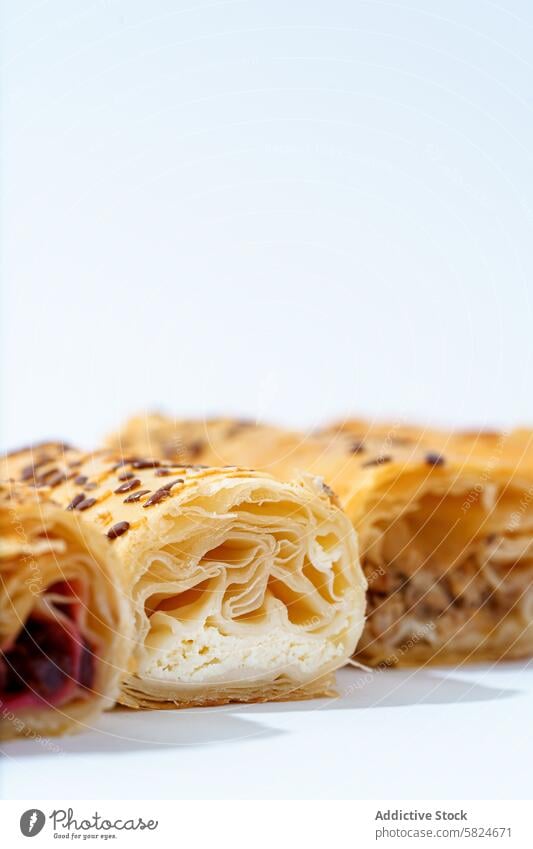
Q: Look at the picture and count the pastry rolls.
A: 3